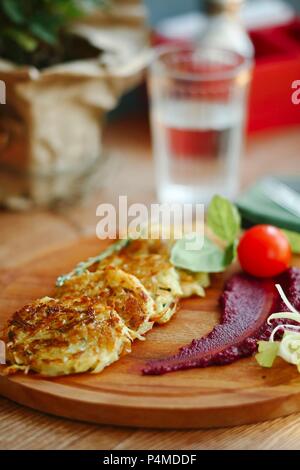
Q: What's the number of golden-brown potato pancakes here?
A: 4